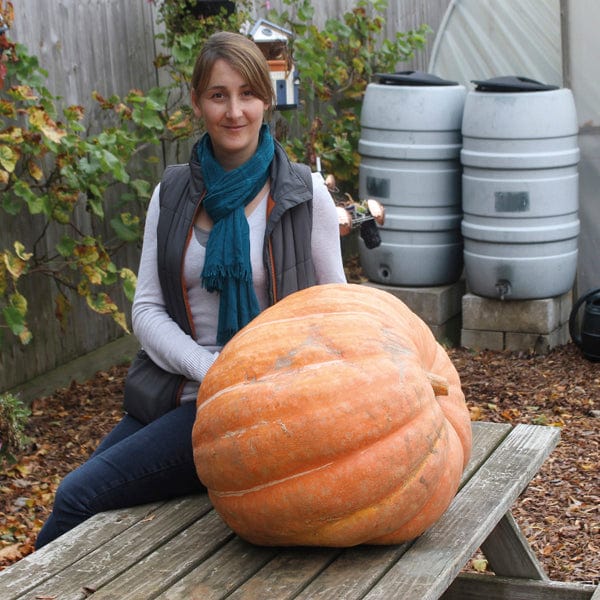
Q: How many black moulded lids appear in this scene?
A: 2